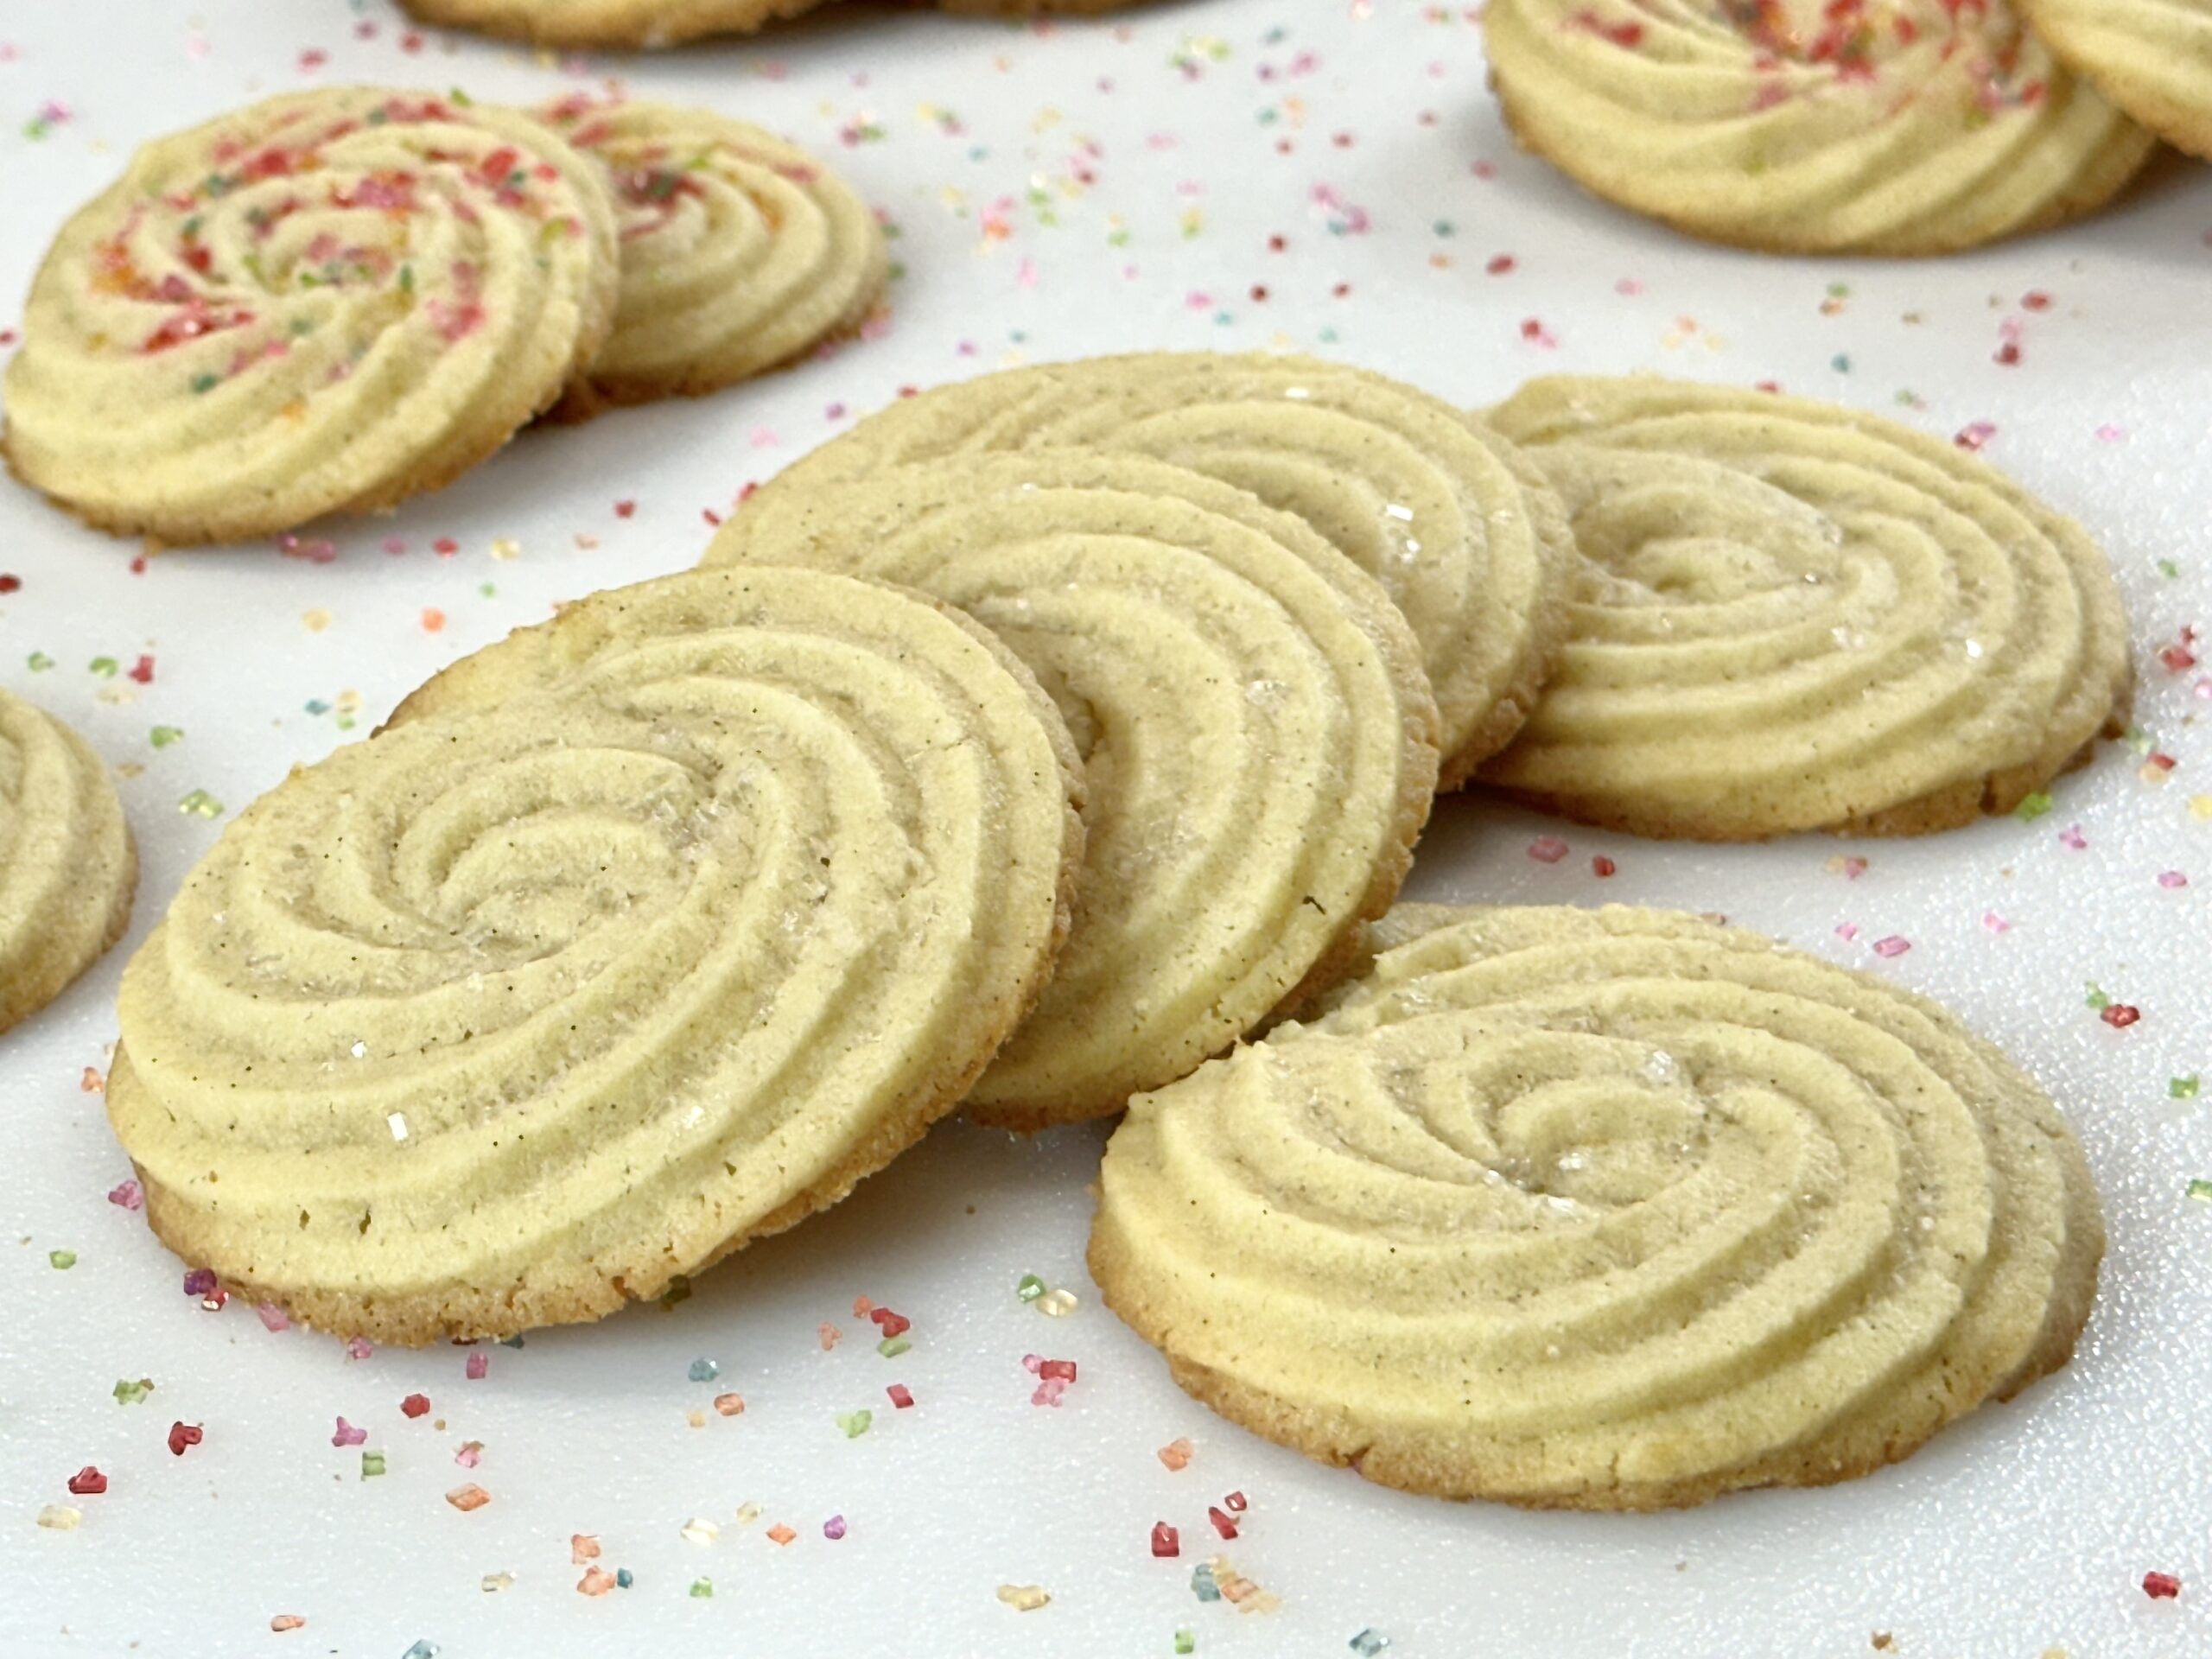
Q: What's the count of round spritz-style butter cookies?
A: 12